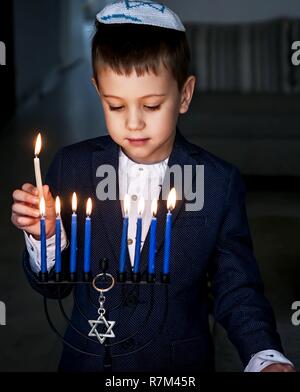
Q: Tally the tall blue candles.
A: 8